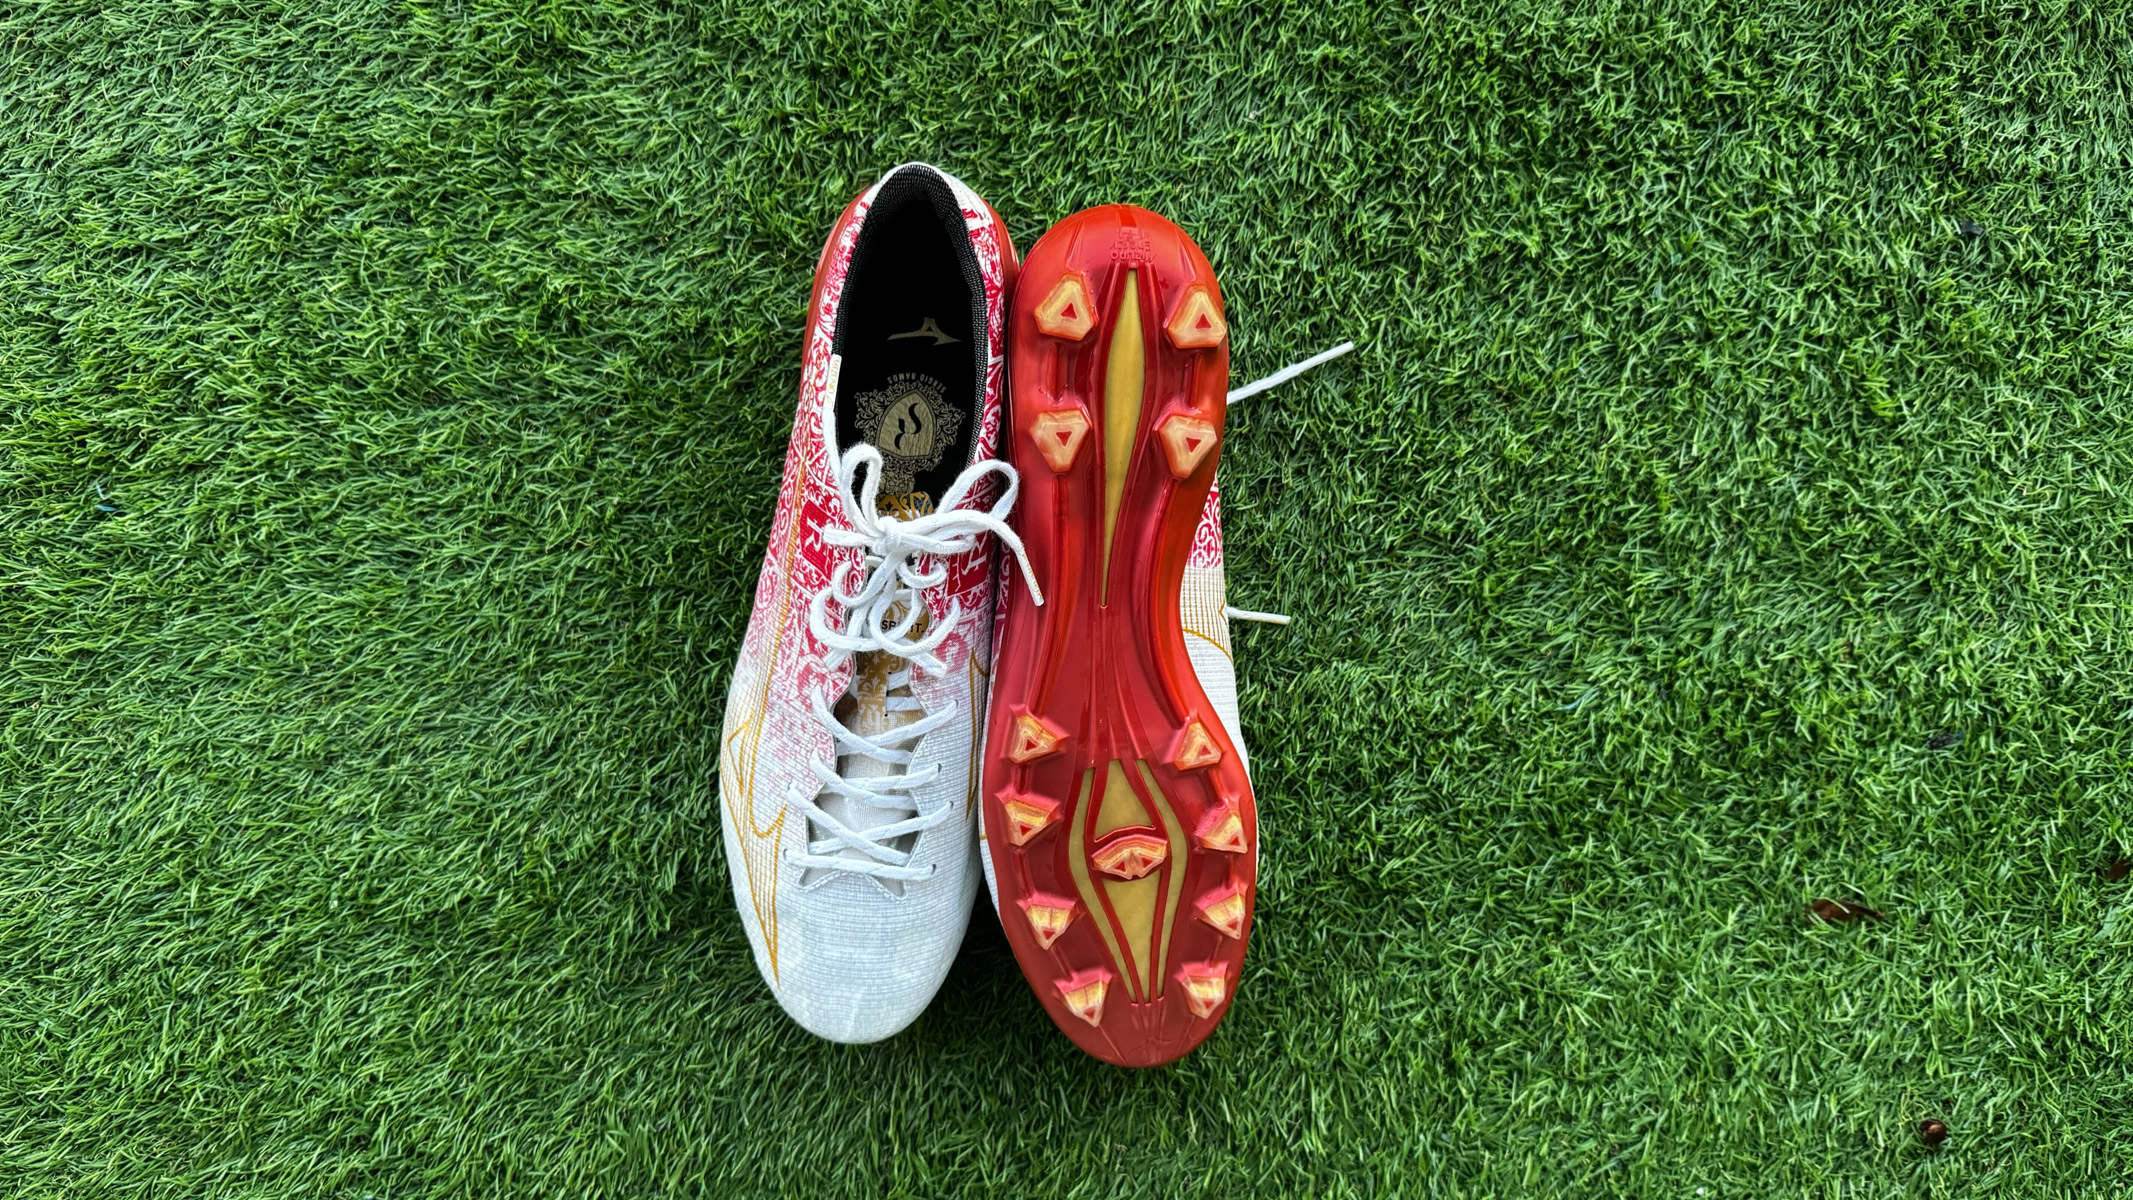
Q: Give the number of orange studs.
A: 13